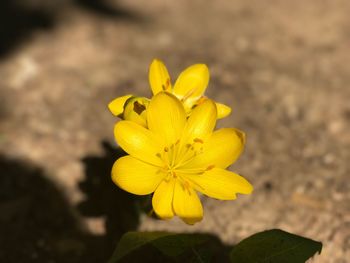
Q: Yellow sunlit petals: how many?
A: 12